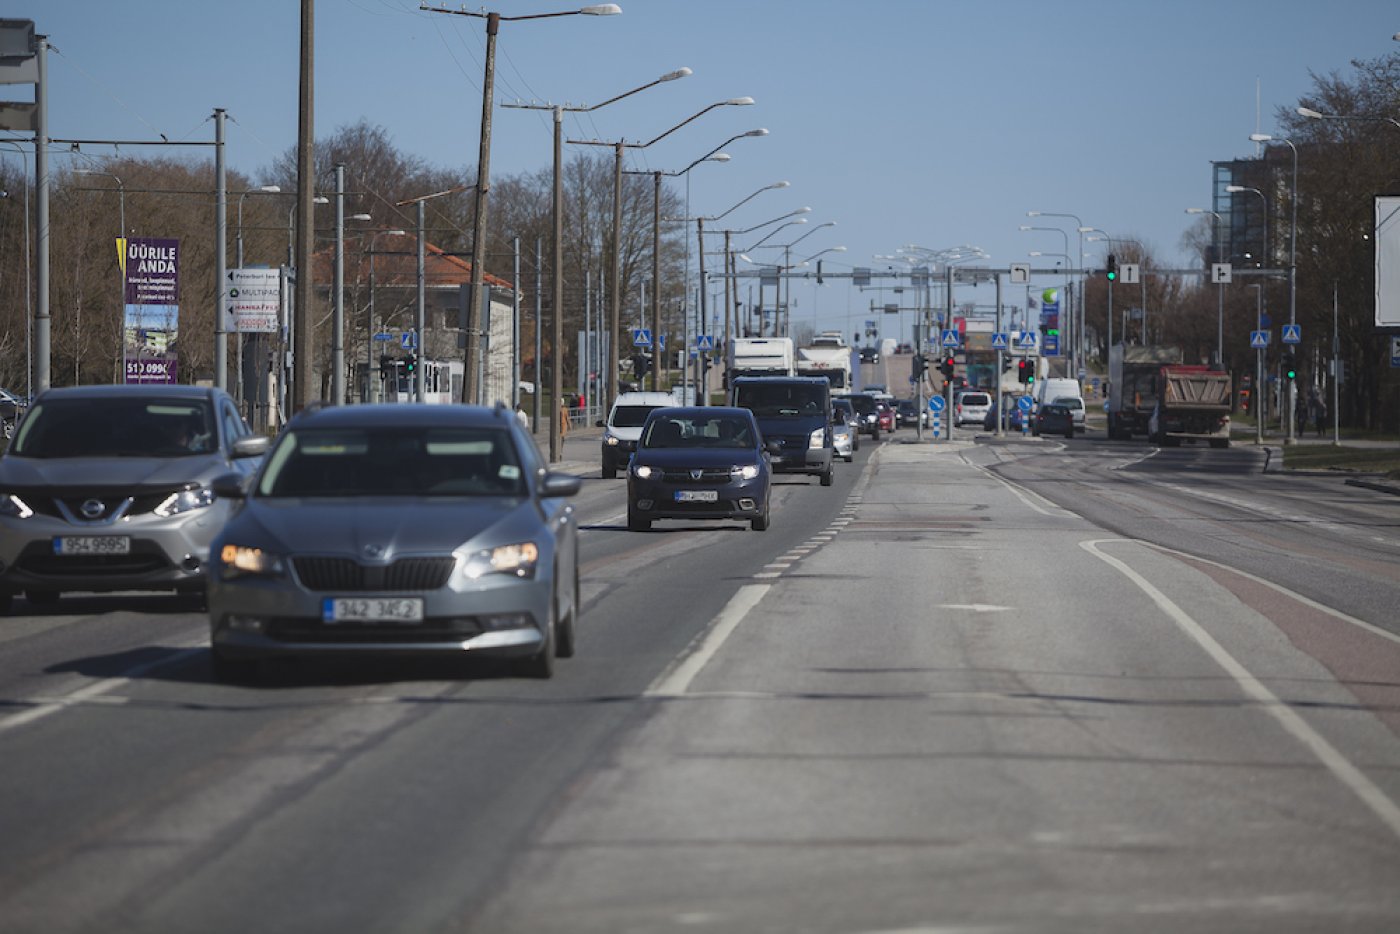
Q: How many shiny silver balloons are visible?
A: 0